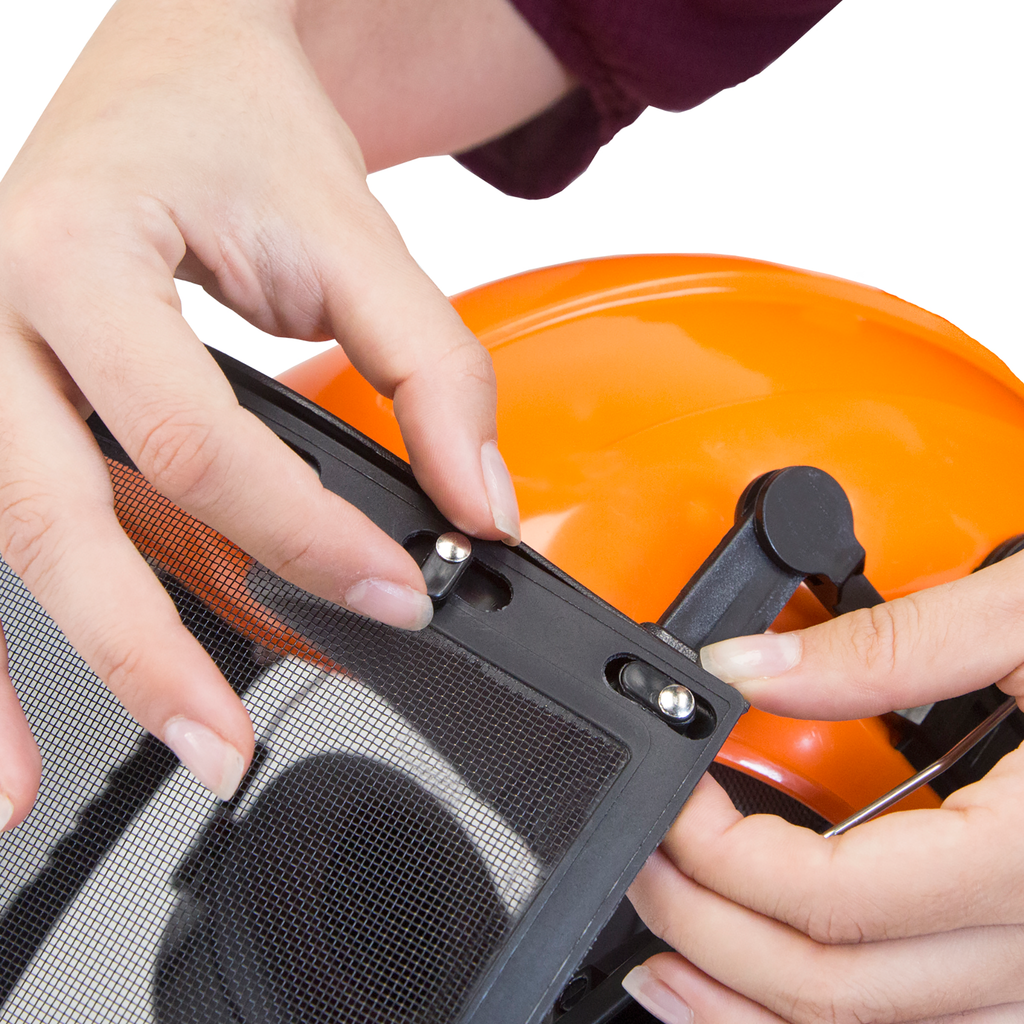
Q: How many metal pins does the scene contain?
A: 2